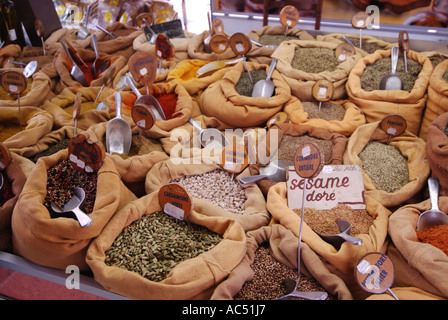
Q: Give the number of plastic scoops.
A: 0